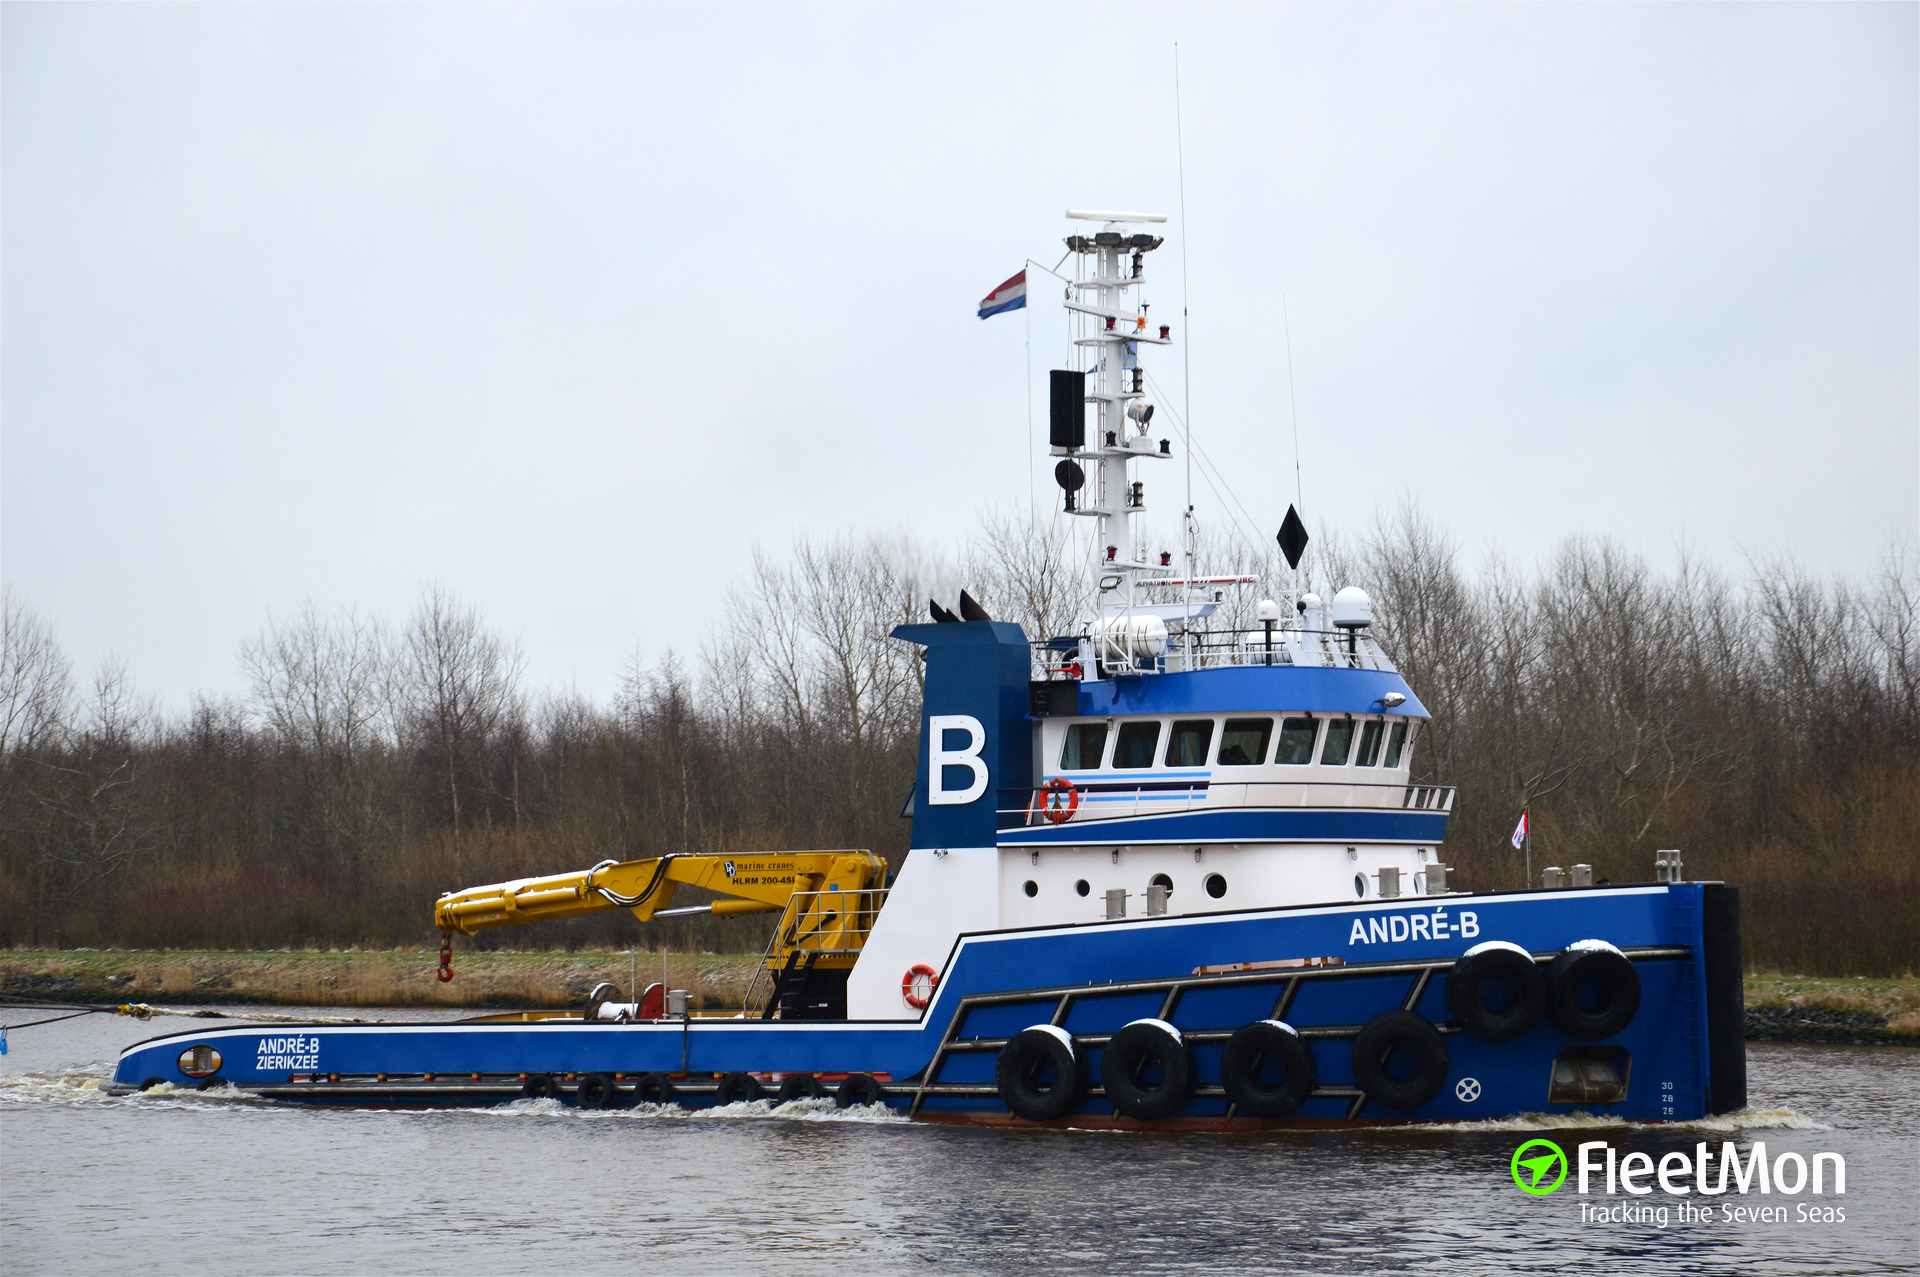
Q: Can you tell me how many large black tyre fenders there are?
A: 6